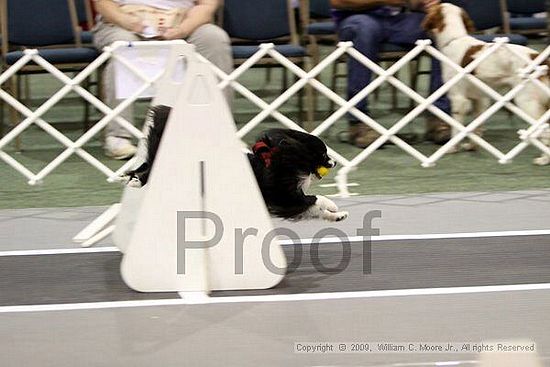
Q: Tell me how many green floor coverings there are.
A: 1